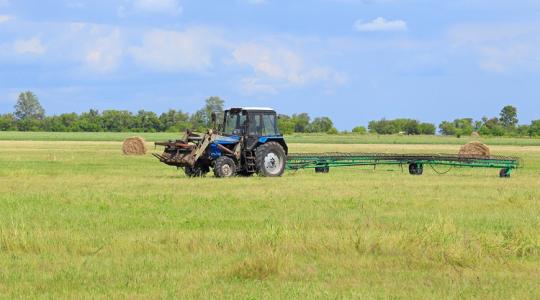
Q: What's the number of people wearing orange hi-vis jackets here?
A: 0